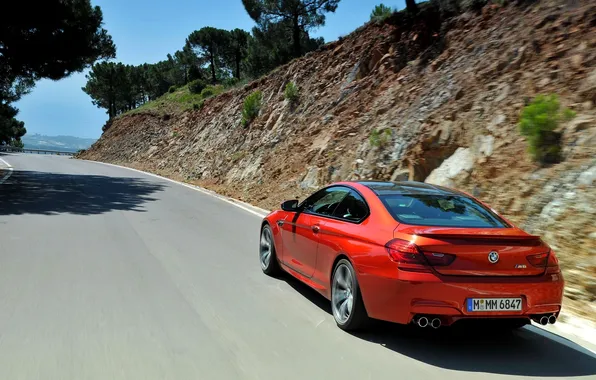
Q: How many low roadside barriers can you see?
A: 1